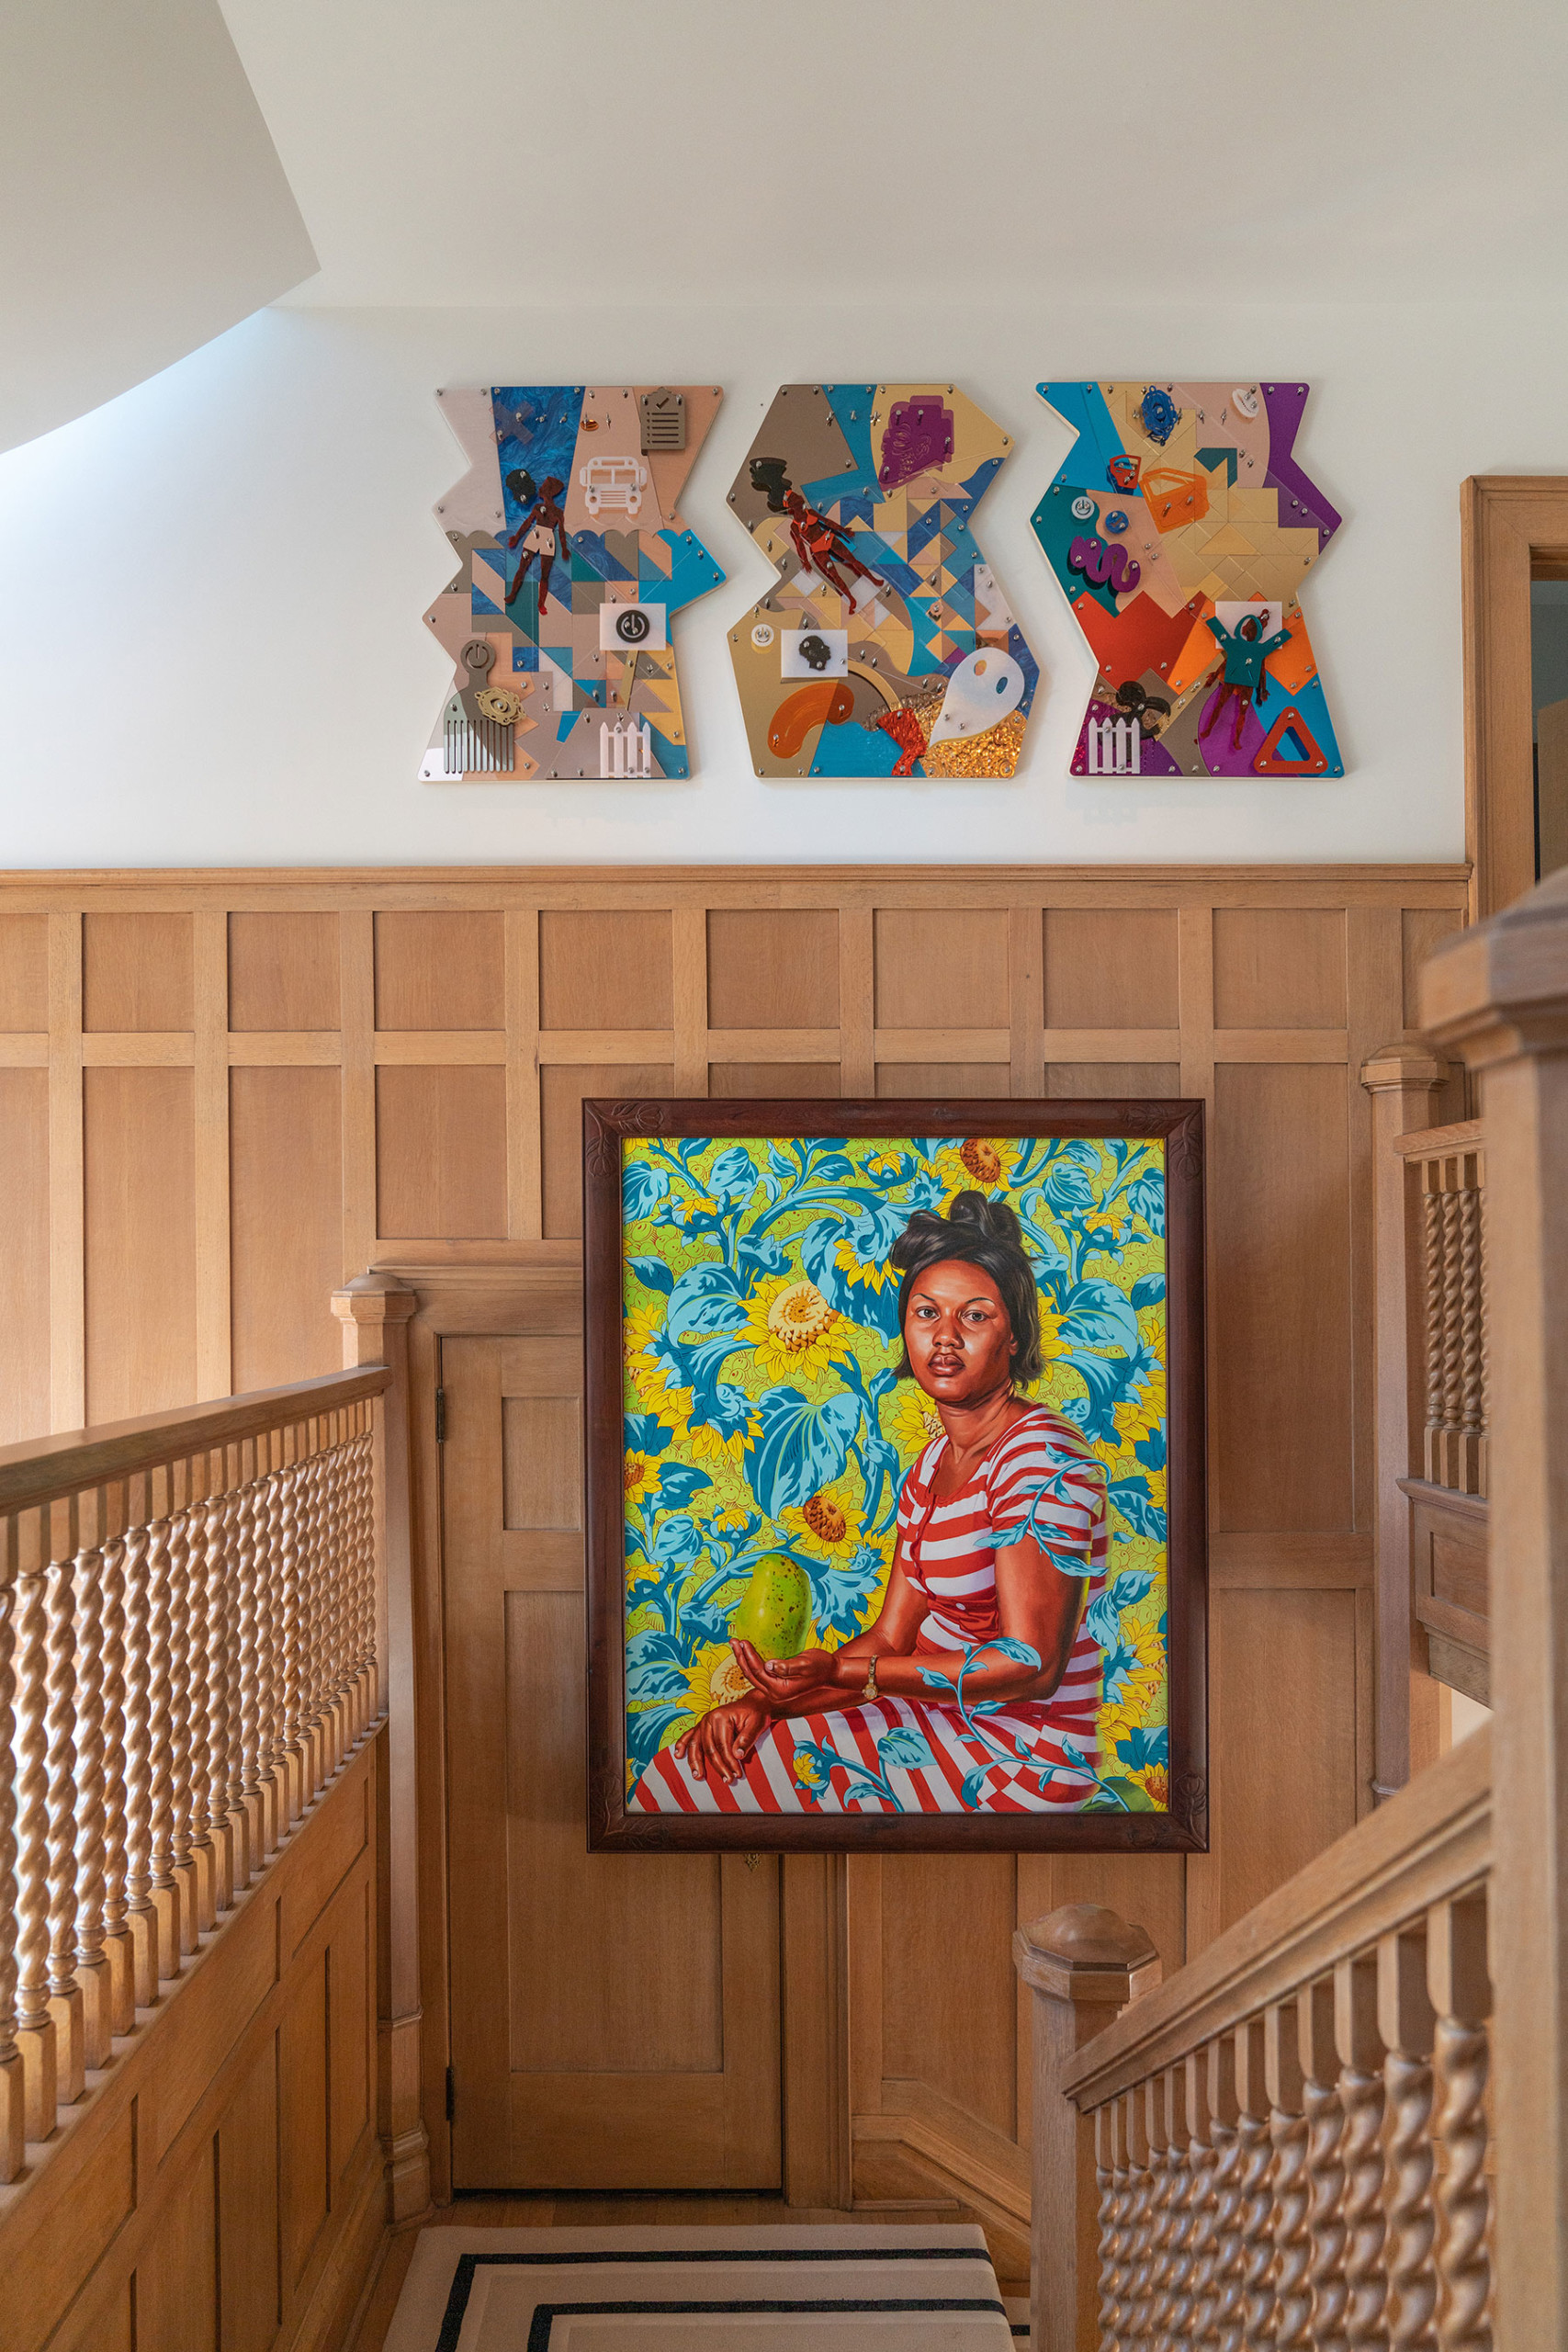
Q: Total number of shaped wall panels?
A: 3